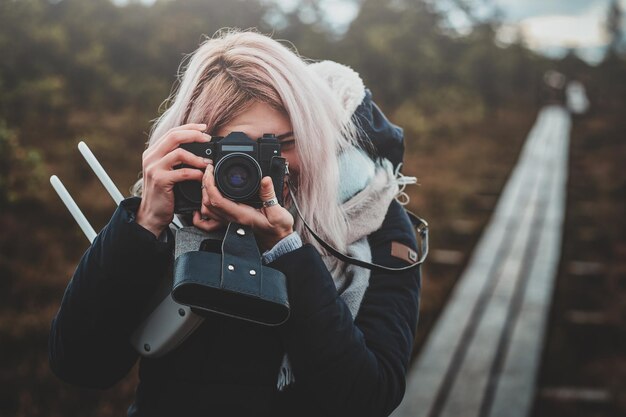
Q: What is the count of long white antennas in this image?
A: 2